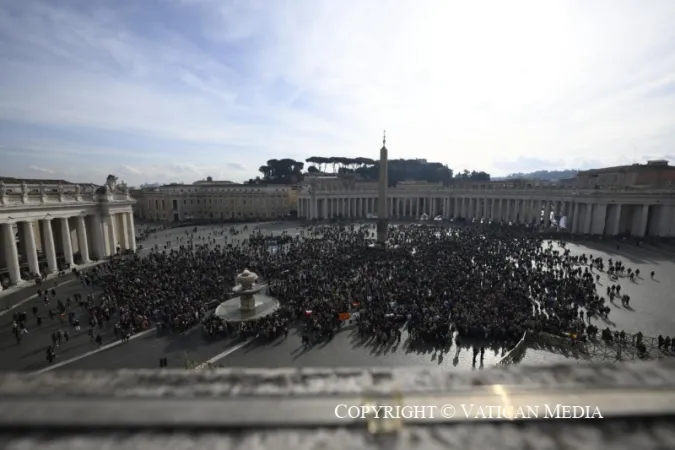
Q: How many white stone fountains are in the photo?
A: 1